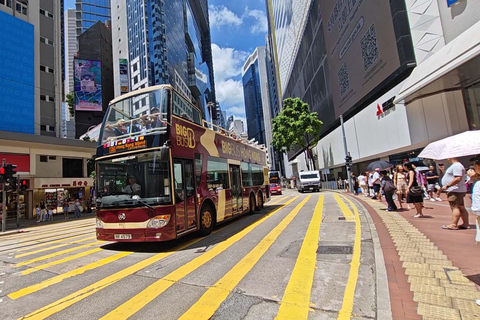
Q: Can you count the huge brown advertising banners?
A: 1